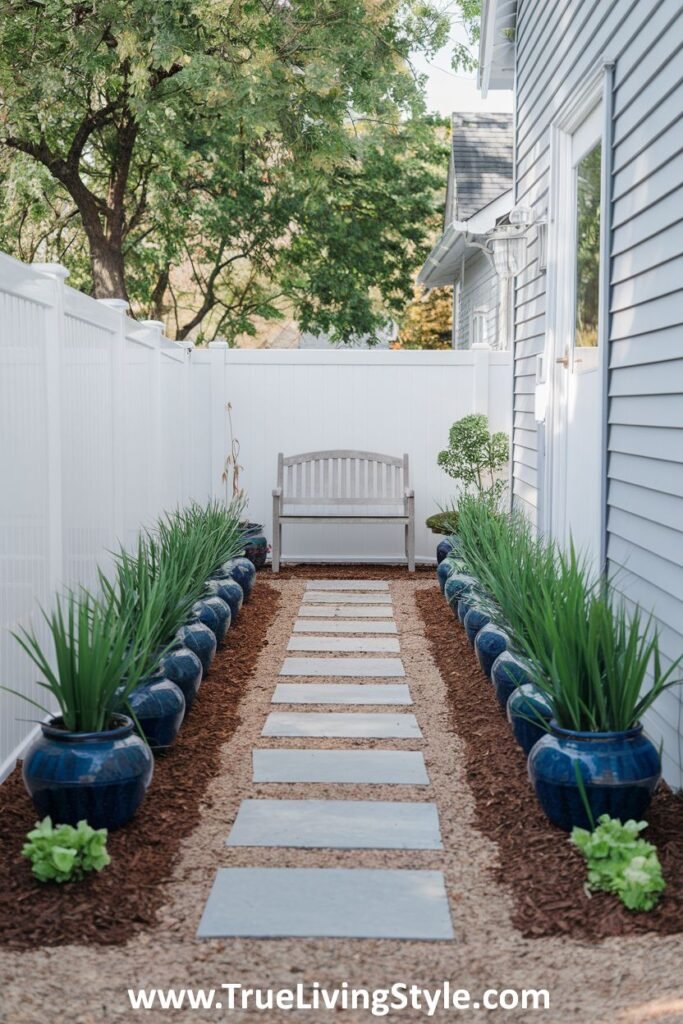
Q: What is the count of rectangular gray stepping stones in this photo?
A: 11